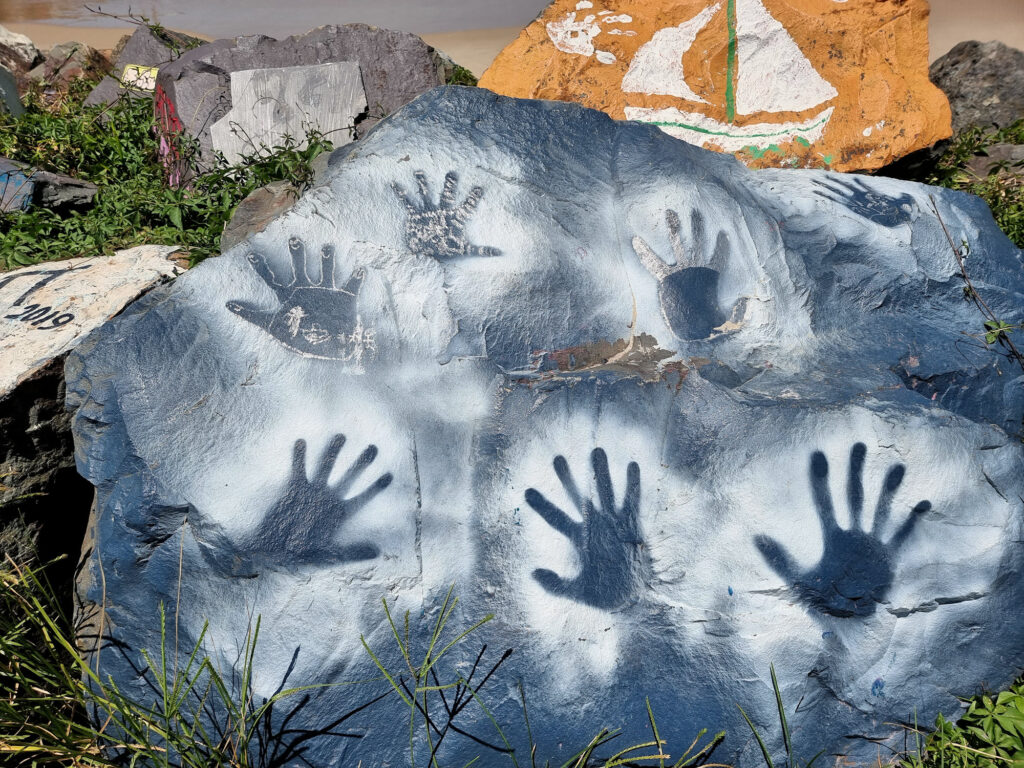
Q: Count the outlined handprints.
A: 7